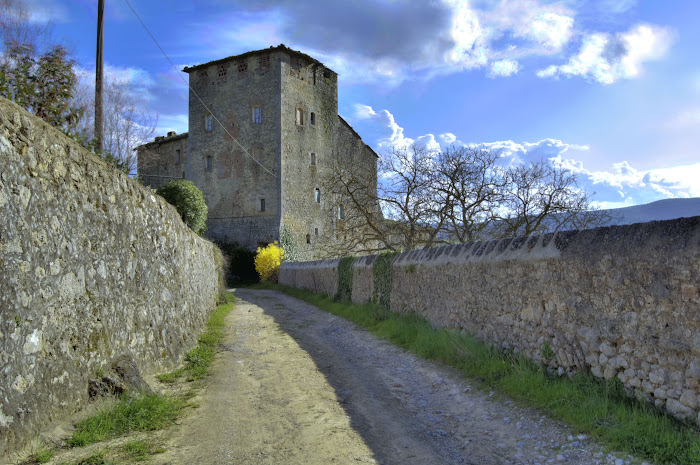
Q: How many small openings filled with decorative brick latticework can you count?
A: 4